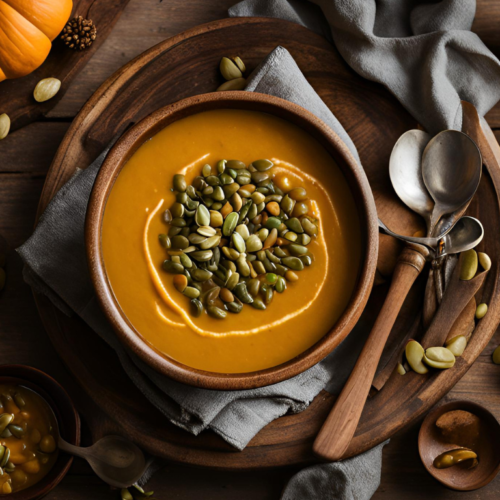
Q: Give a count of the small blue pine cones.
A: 0